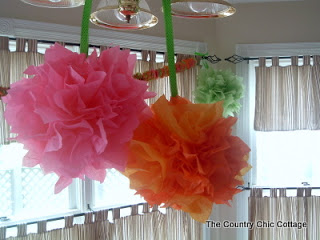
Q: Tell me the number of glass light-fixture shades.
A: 3